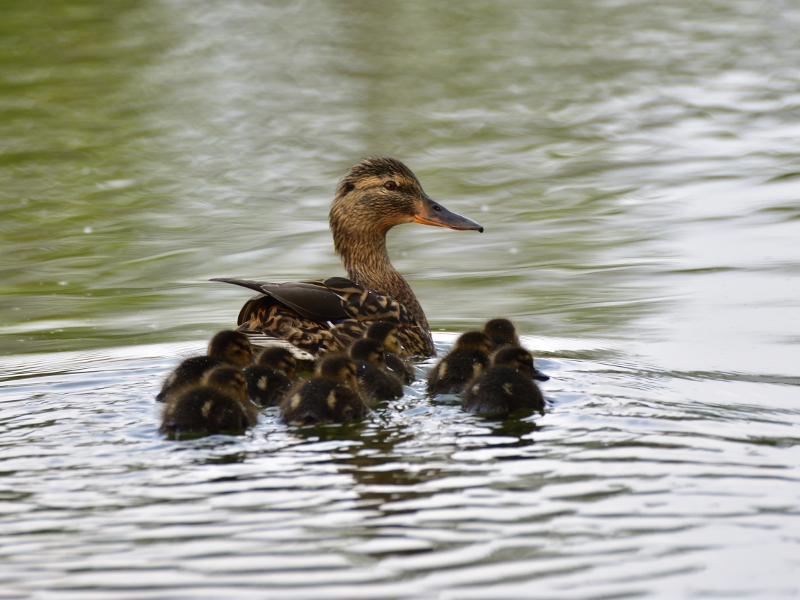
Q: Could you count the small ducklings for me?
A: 9